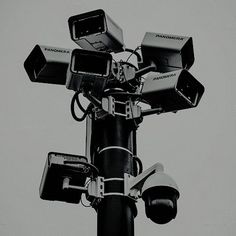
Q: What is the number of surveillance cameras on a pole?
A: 7